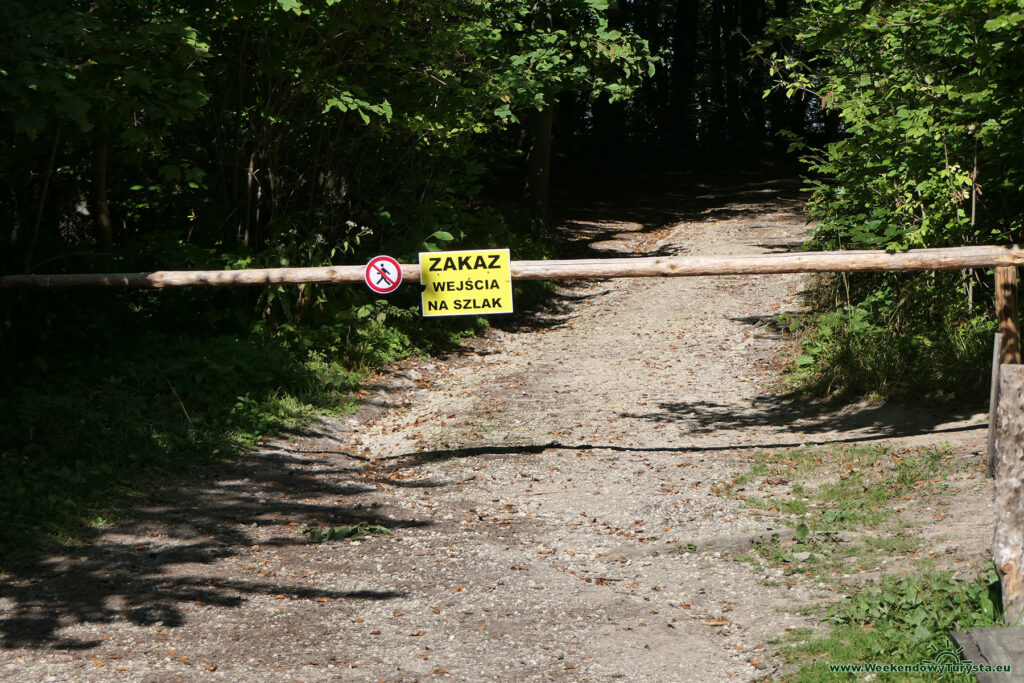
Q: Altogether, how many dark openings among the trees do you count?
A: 1